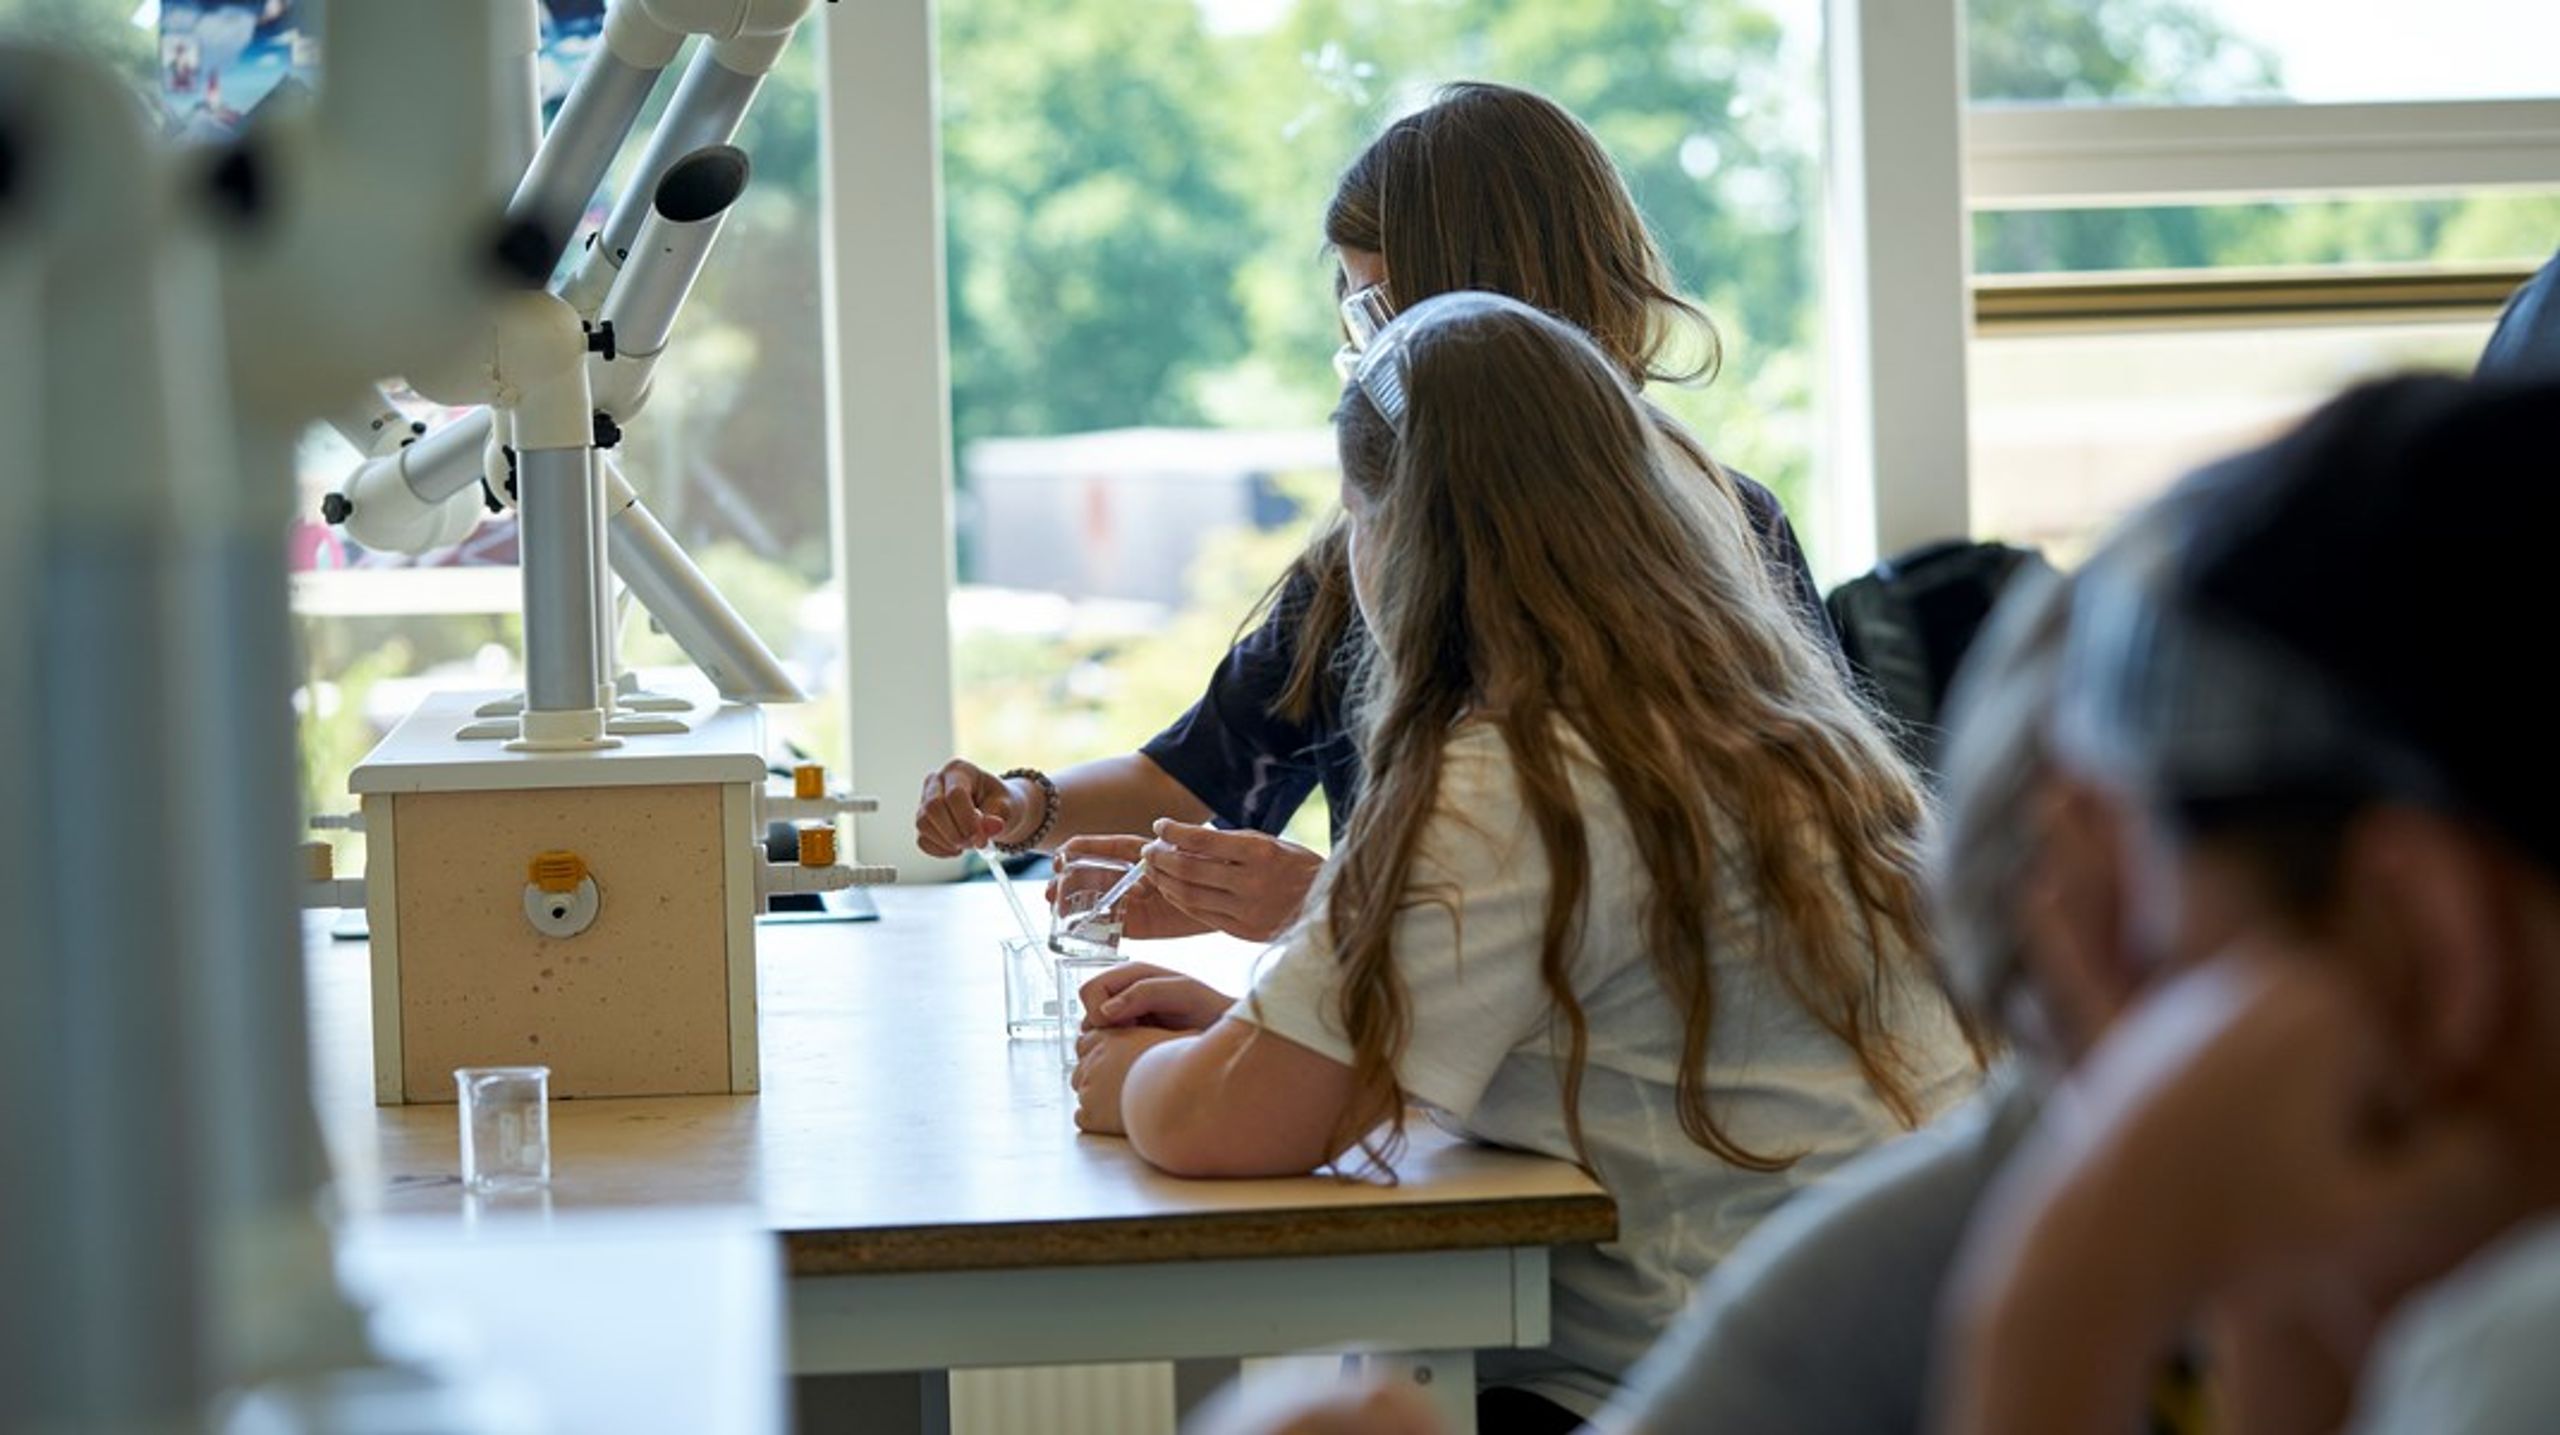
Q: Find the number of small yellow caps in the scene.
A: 3